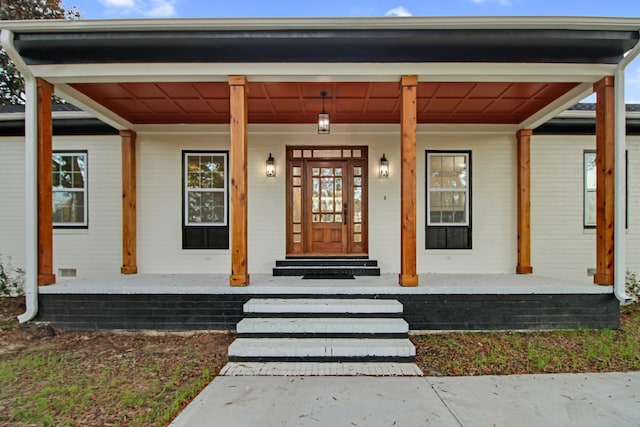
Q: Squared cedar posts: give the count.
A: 6